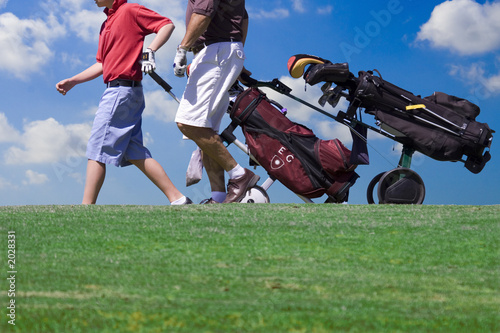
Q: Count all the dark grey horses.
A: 0